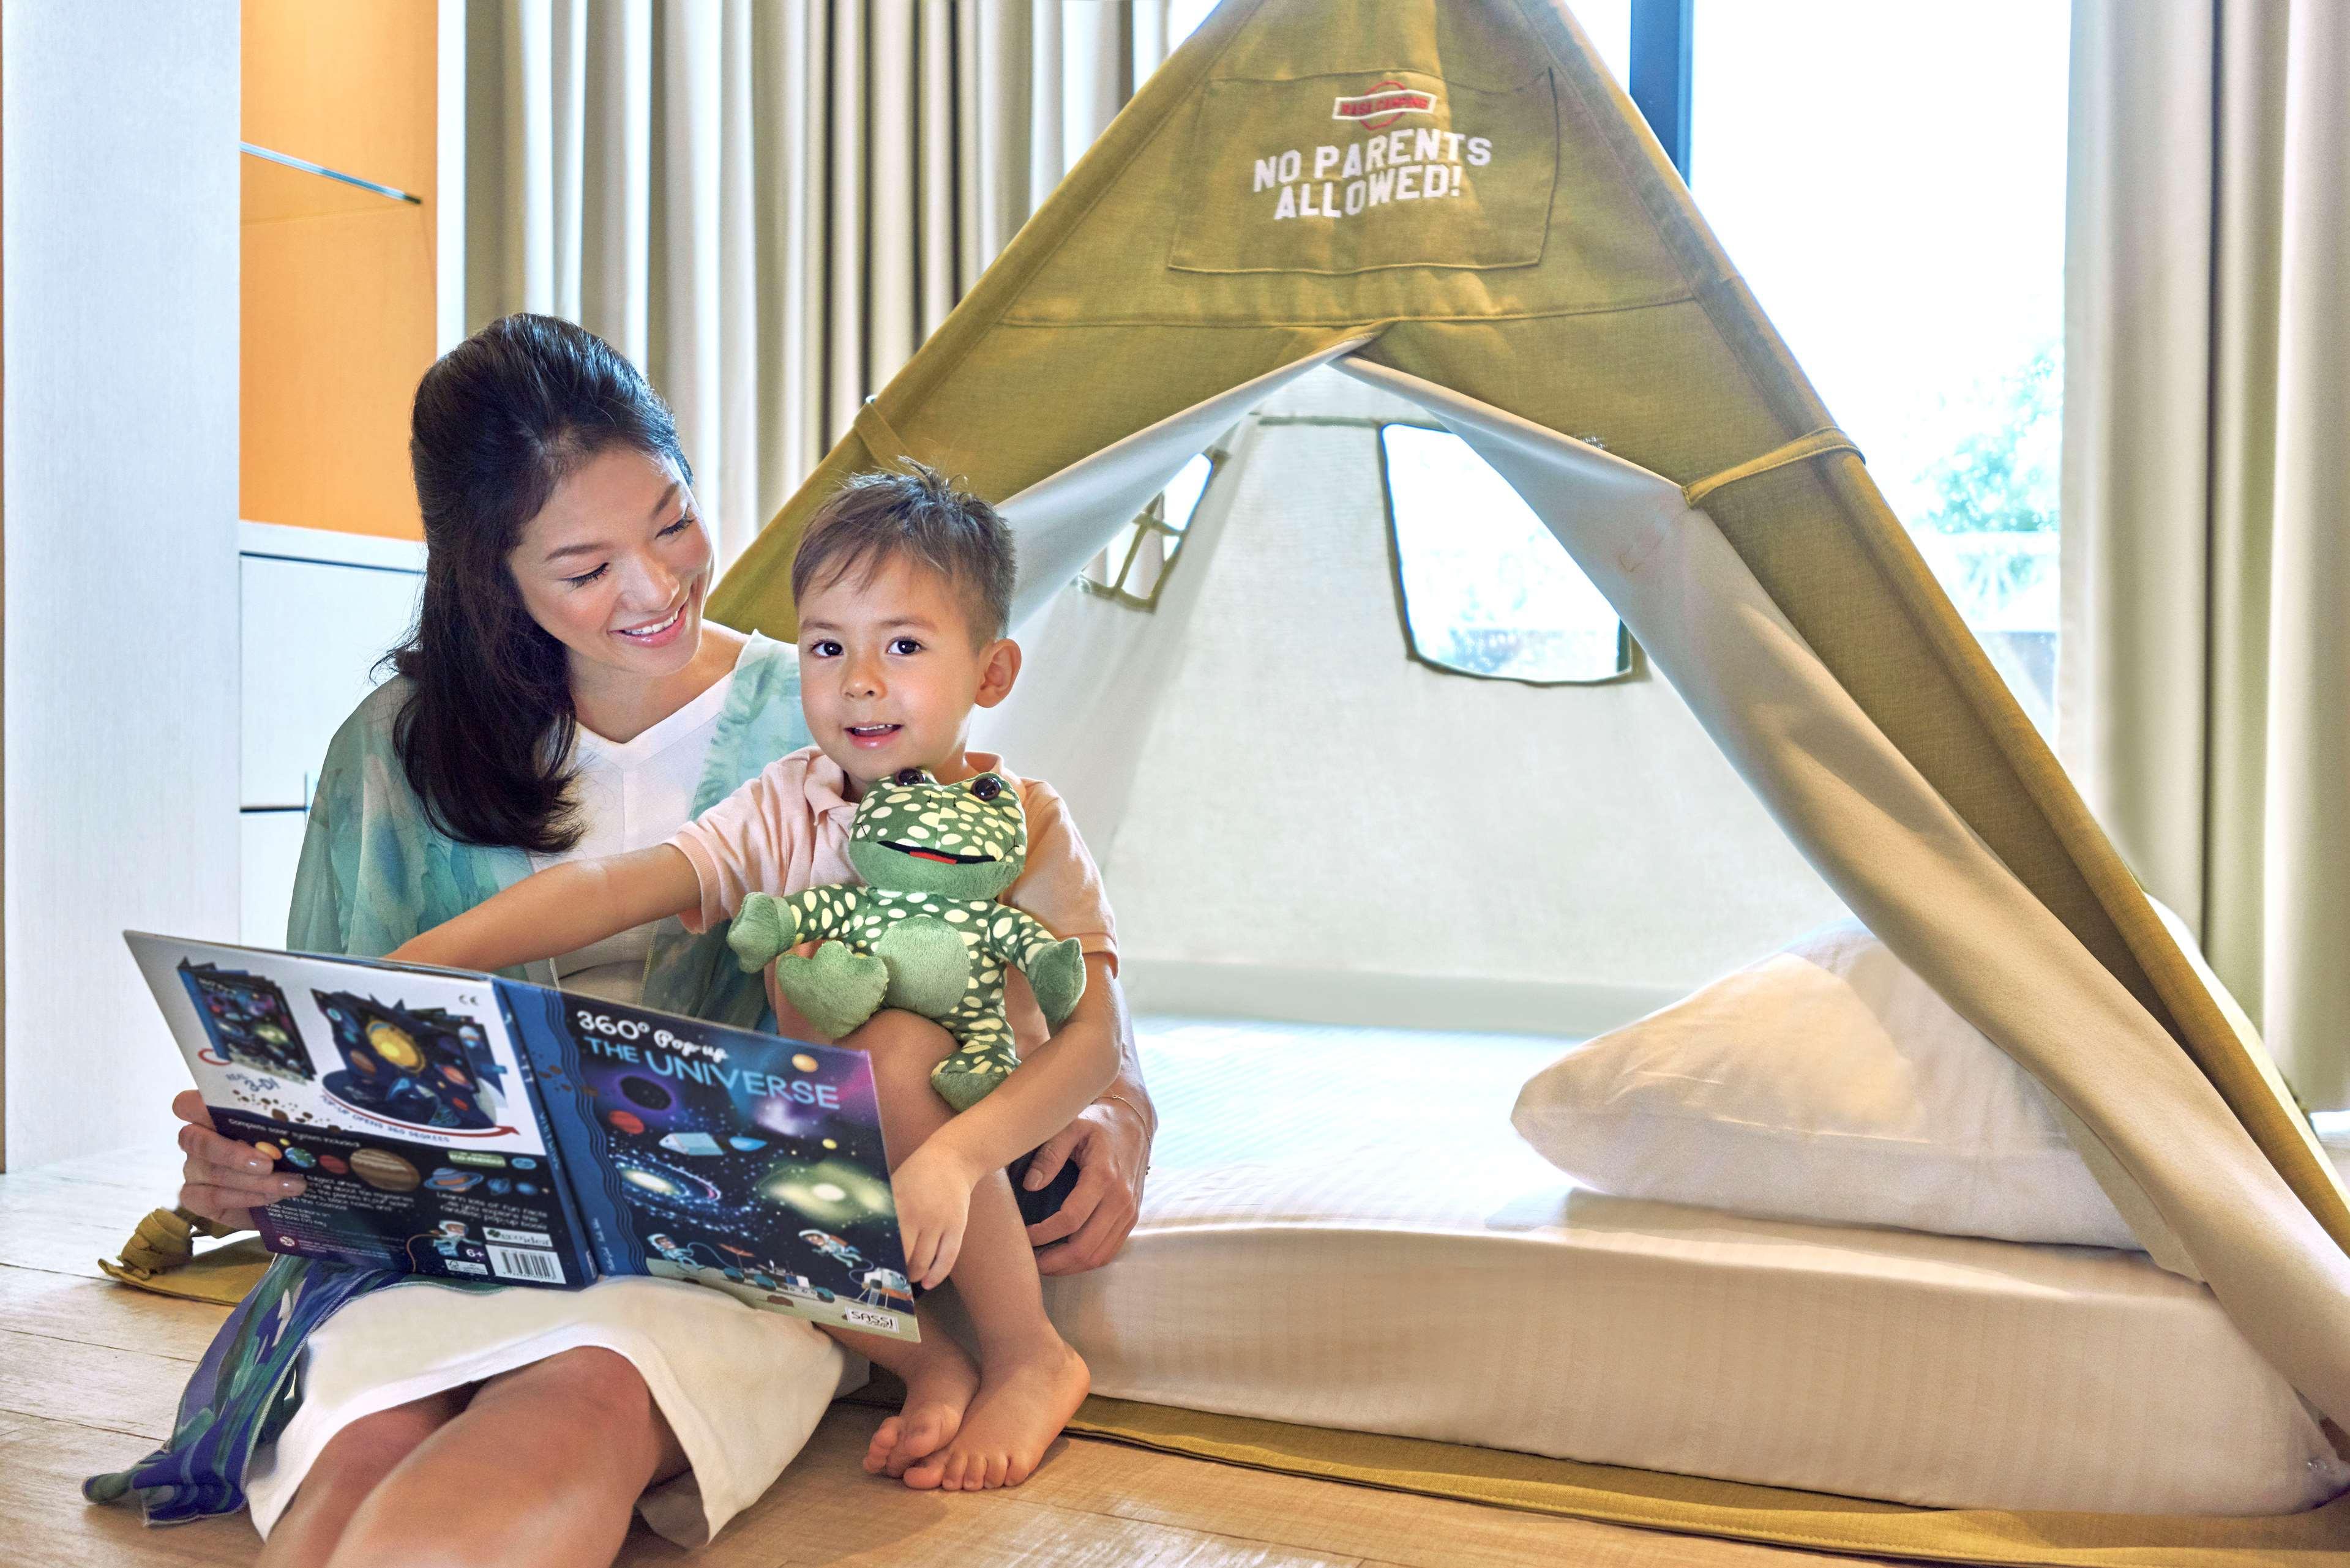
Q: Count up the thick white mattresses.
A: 1